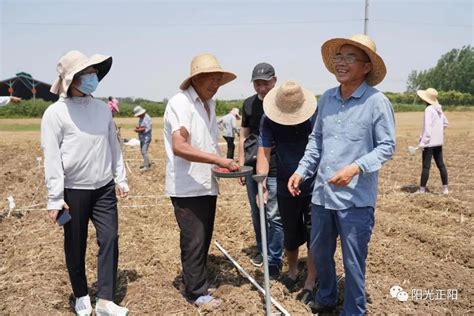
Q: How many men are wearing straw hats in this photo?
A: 3